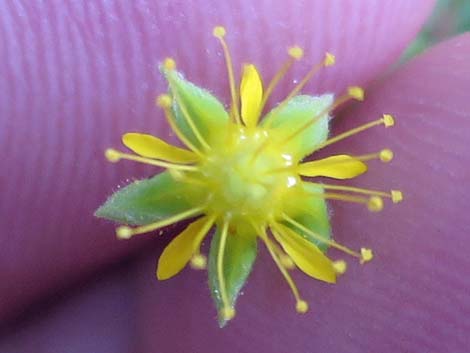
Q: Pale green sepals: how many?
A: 5